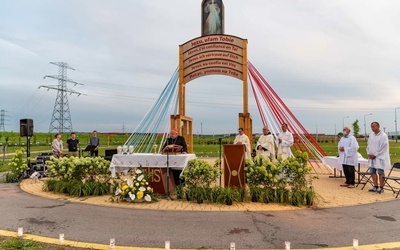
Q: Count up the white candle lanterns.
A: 7